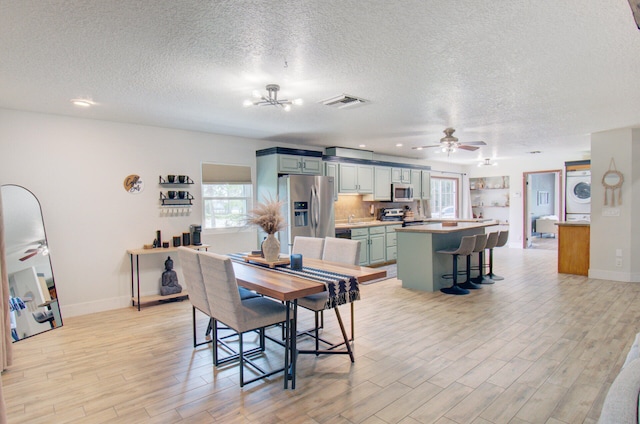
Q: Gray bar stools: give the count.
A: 4